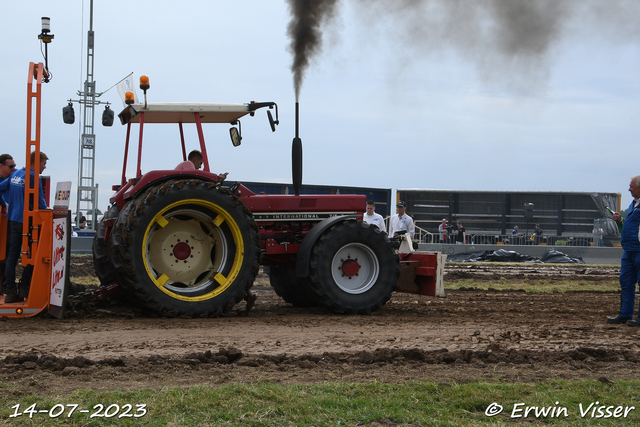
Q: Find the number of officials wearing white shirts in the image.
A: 2